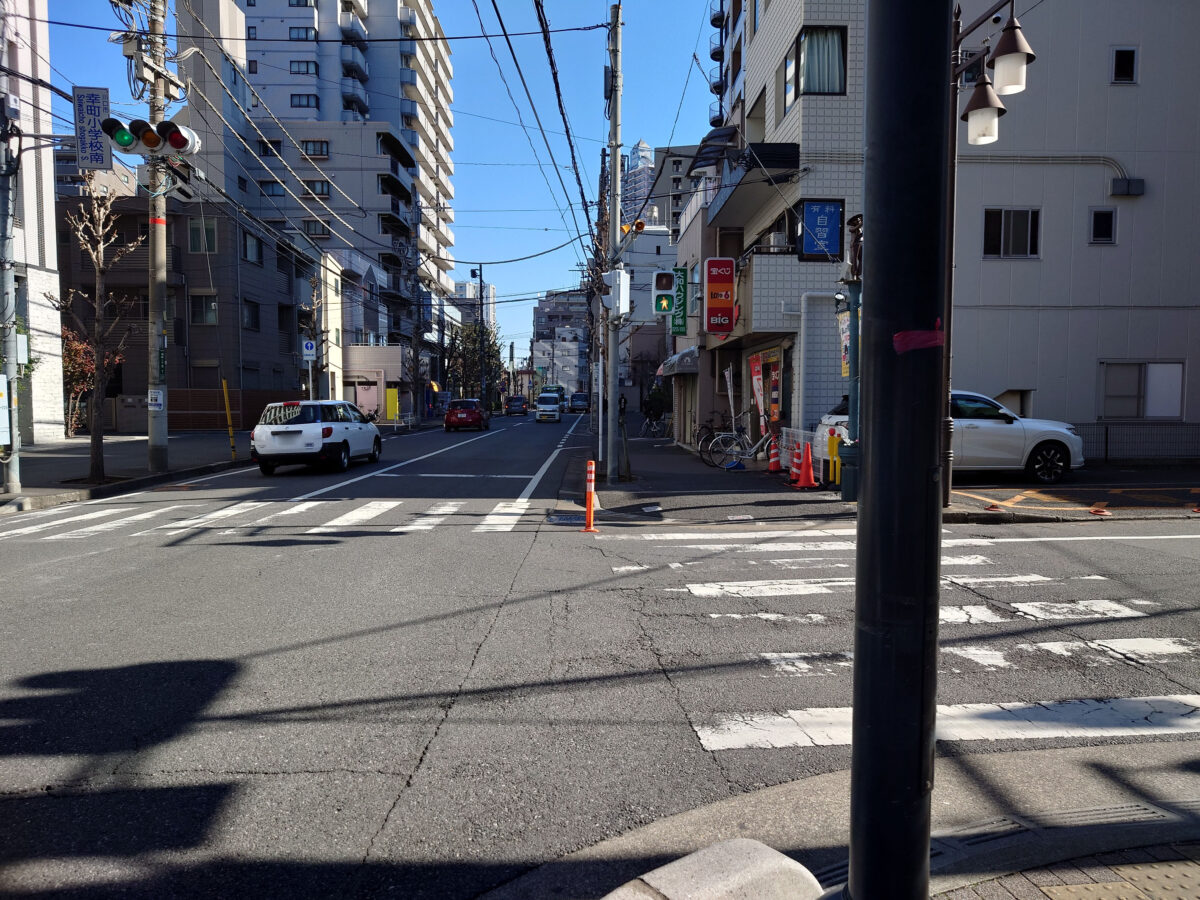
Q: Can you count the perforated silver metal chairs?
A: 0